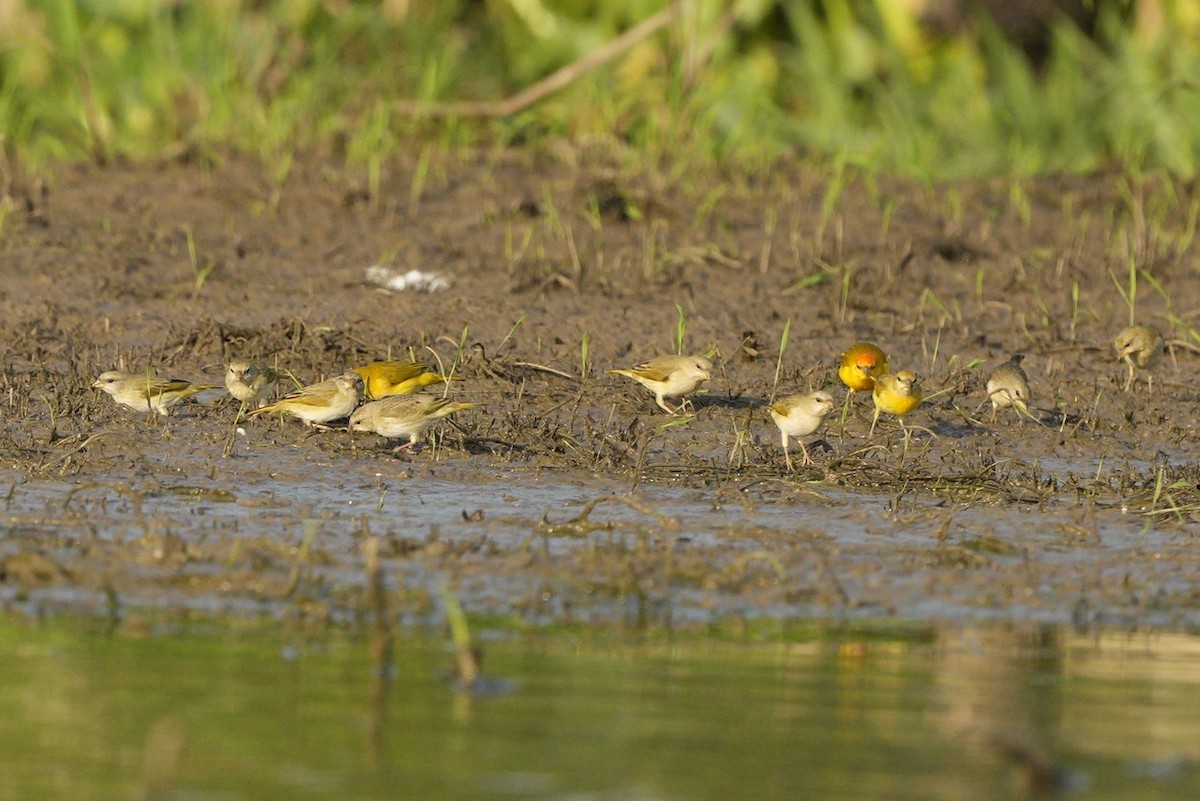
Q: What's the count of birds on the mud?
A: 11